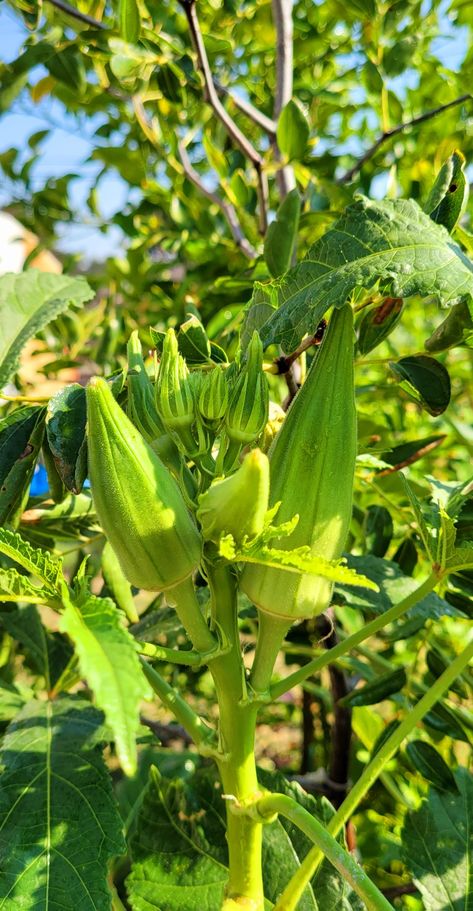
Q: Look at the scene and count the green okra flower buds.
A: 4